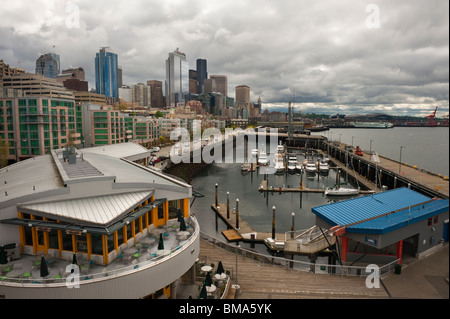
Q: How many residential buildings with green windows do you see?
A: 3